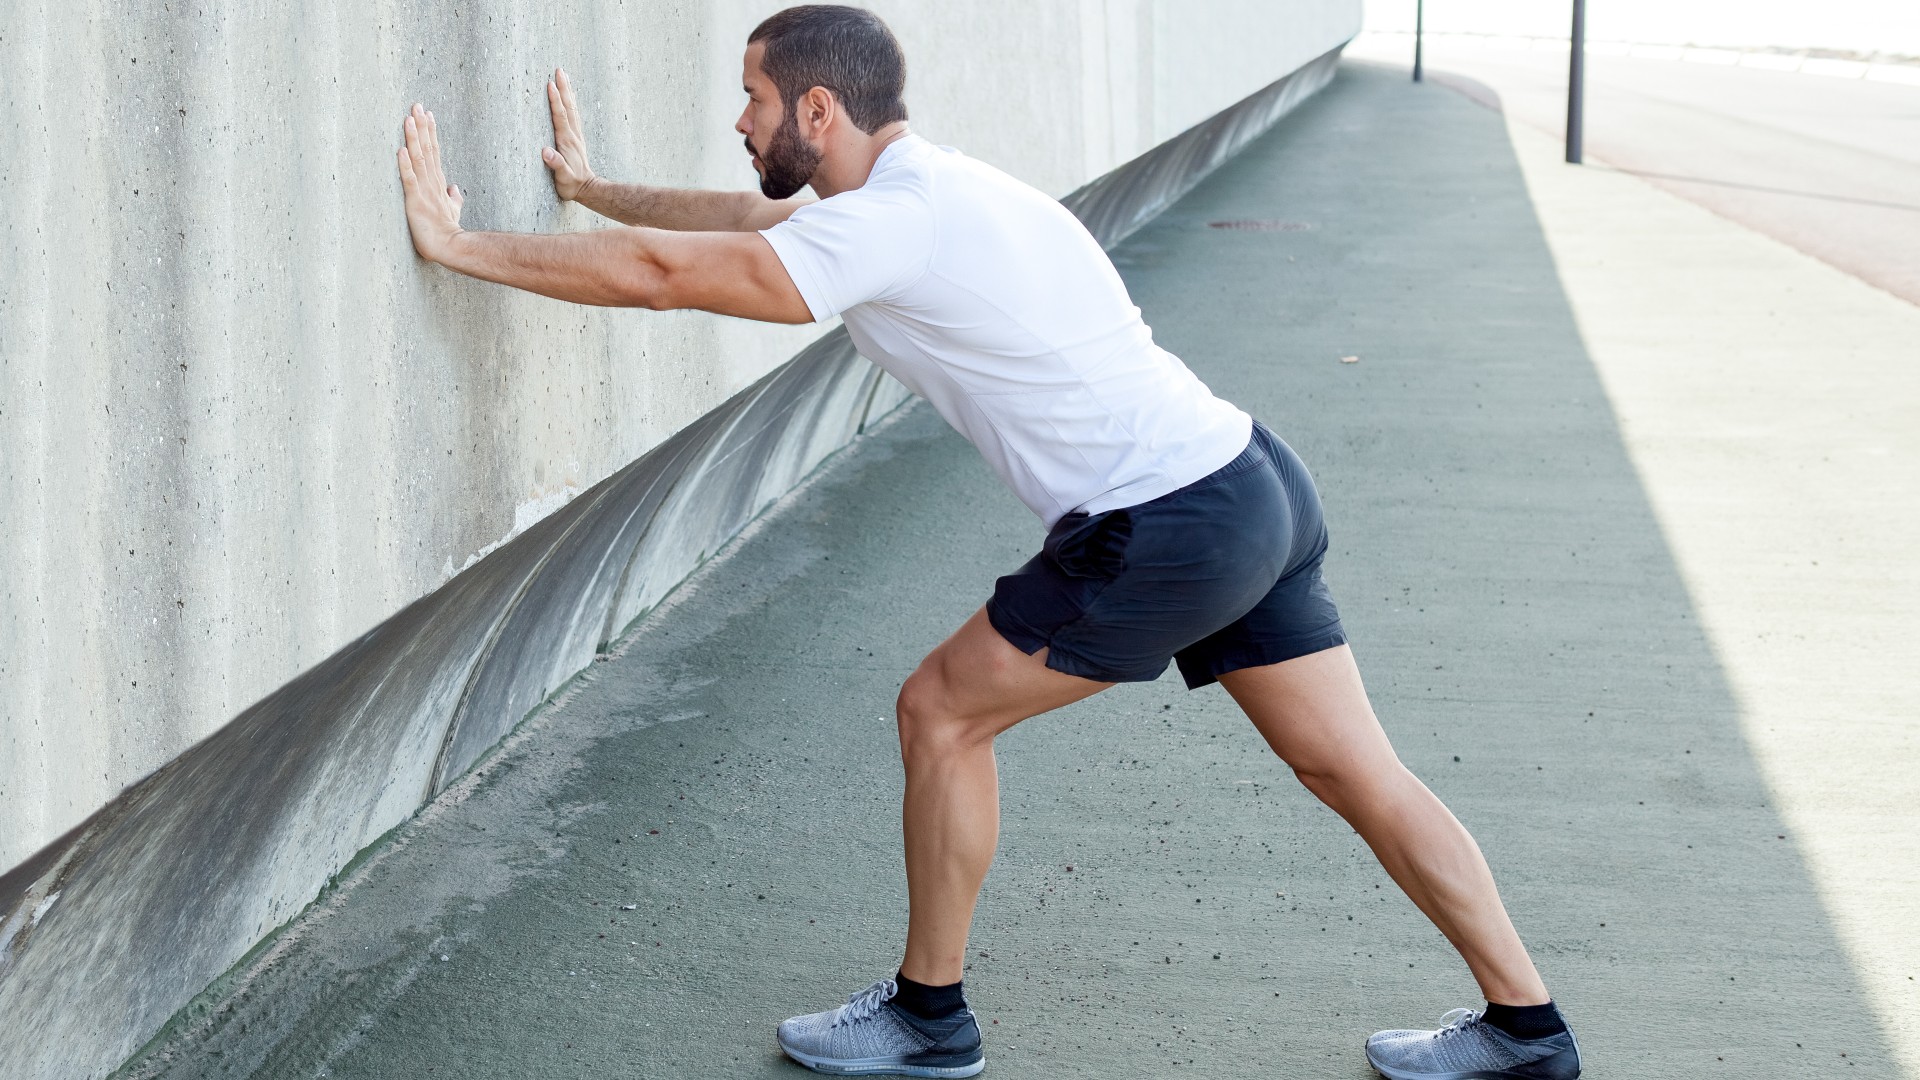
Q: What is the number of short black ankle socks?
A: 2